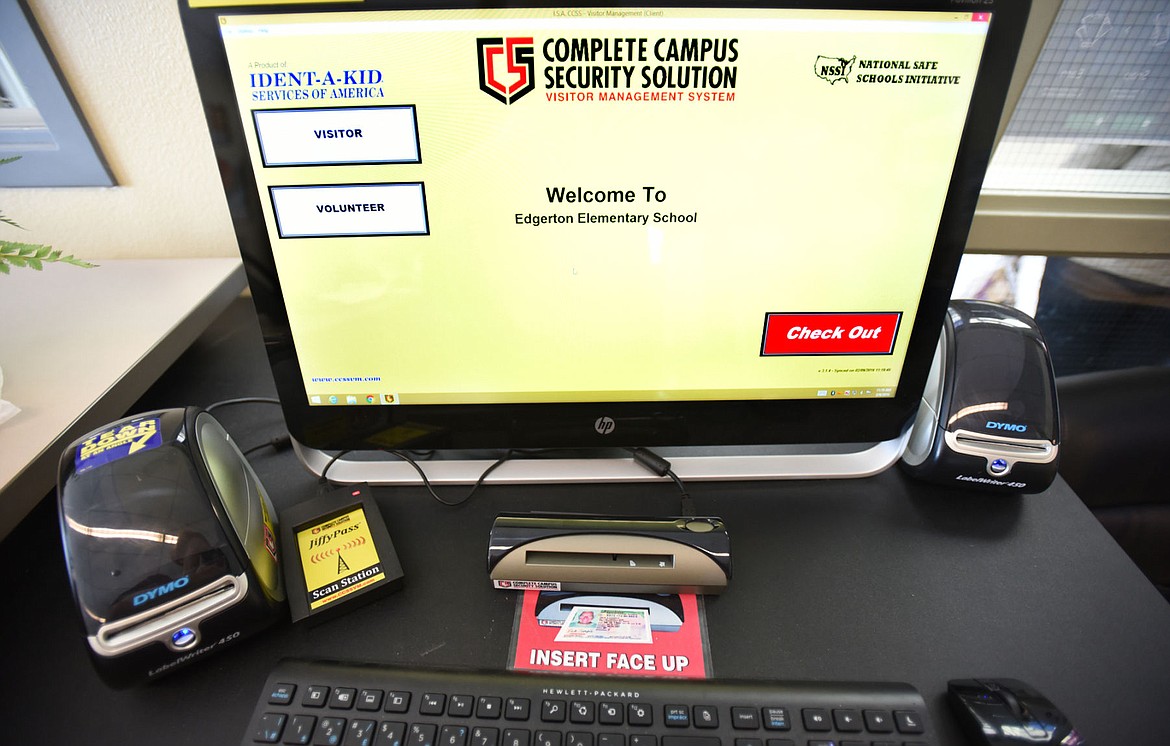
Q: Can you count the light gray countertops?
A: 1